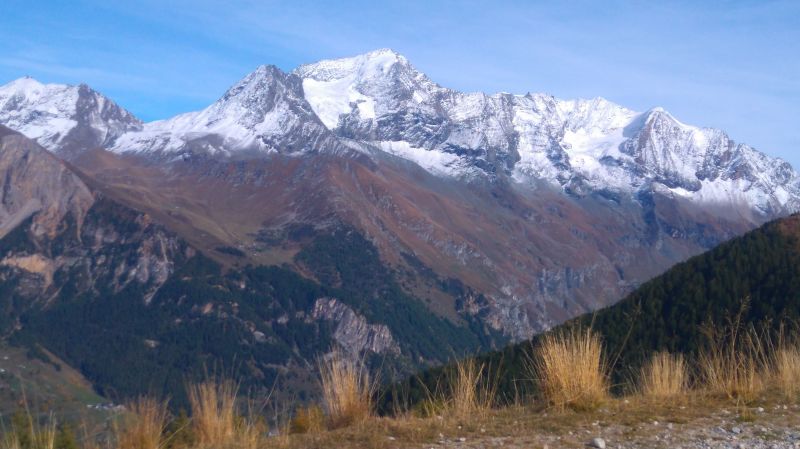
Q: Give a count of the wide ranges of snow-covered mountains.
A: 1